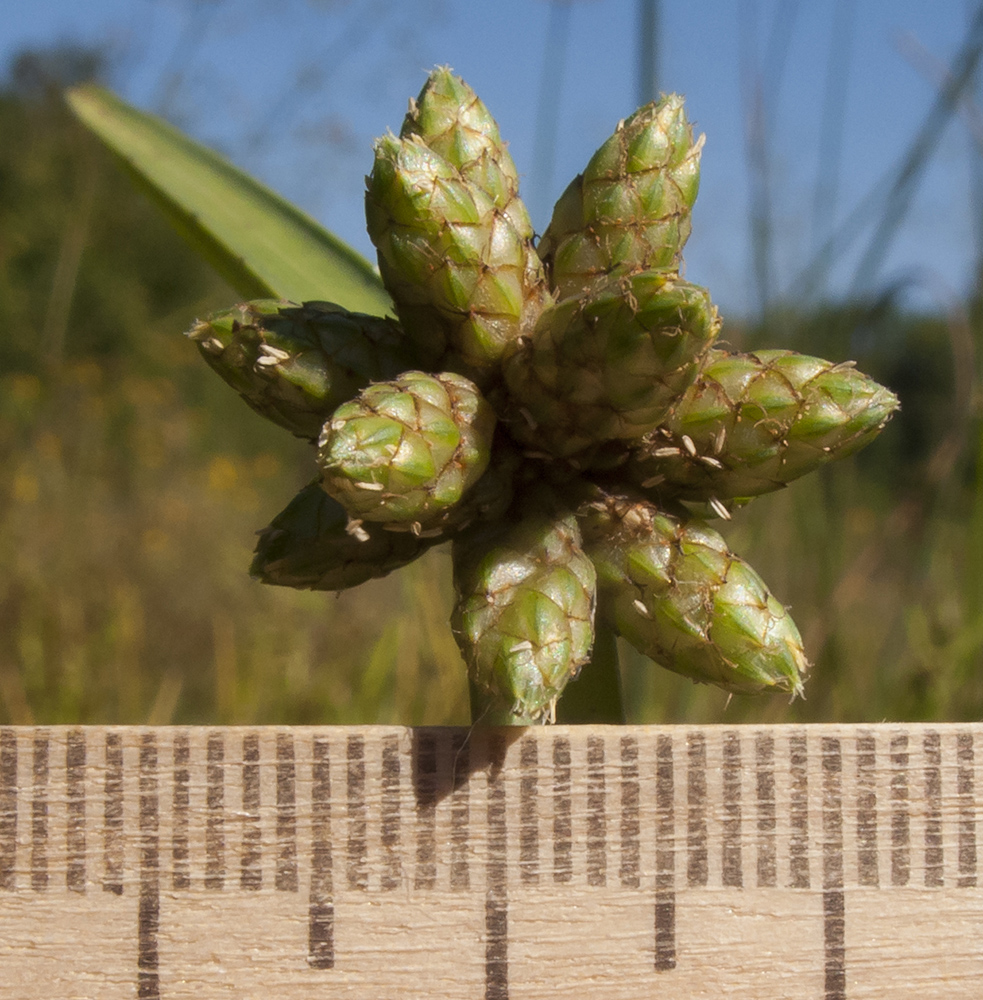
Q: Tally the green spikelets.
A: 10